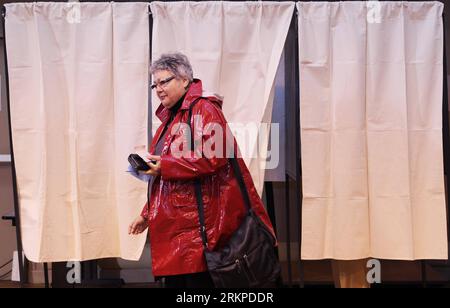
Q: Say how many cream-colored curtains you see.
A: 3